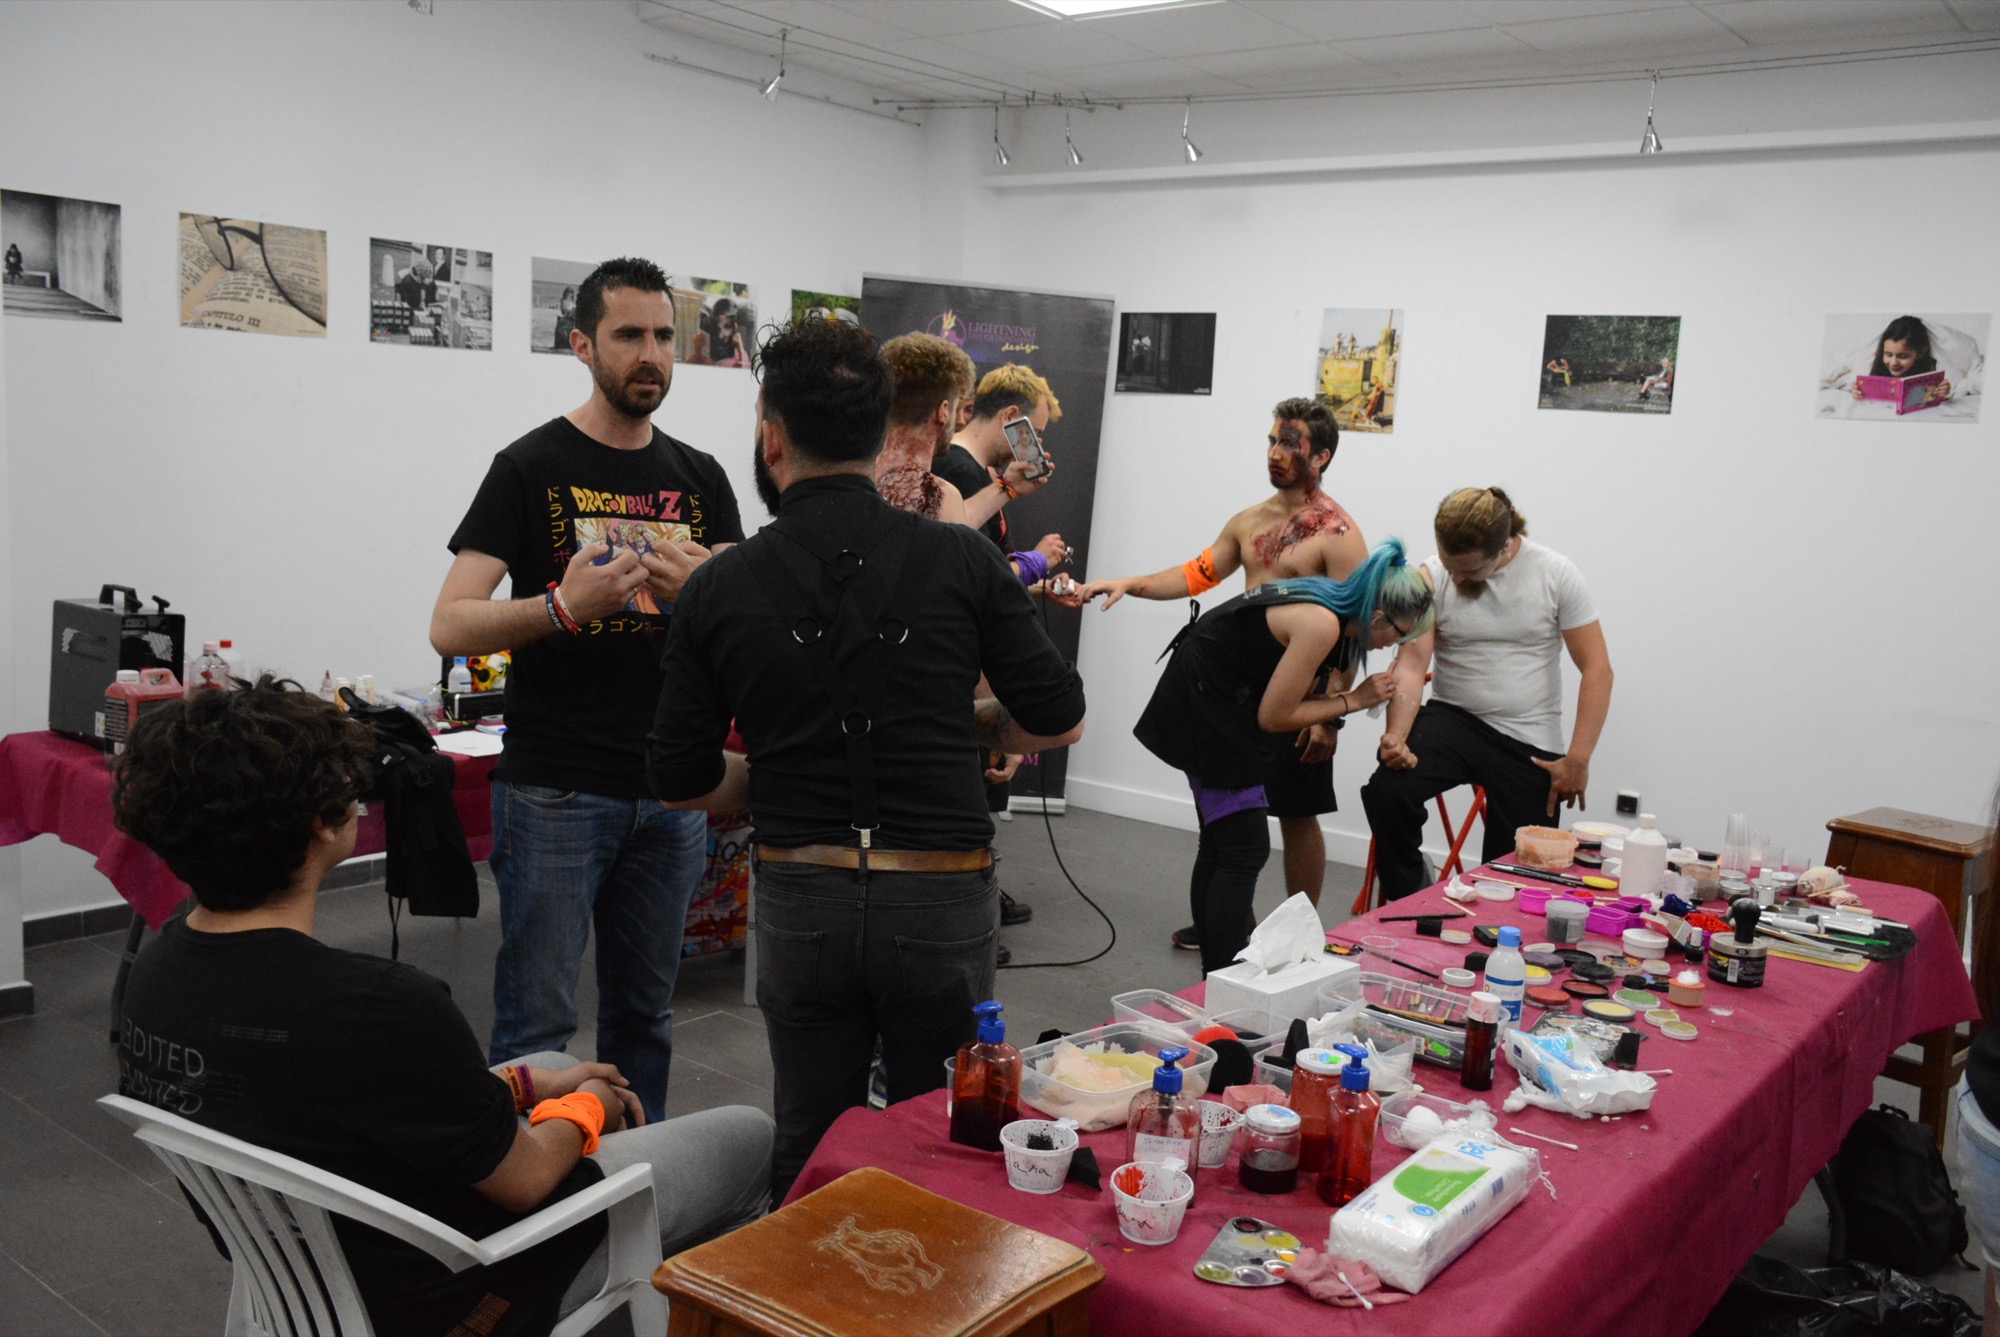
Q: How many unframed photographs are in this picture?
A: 10